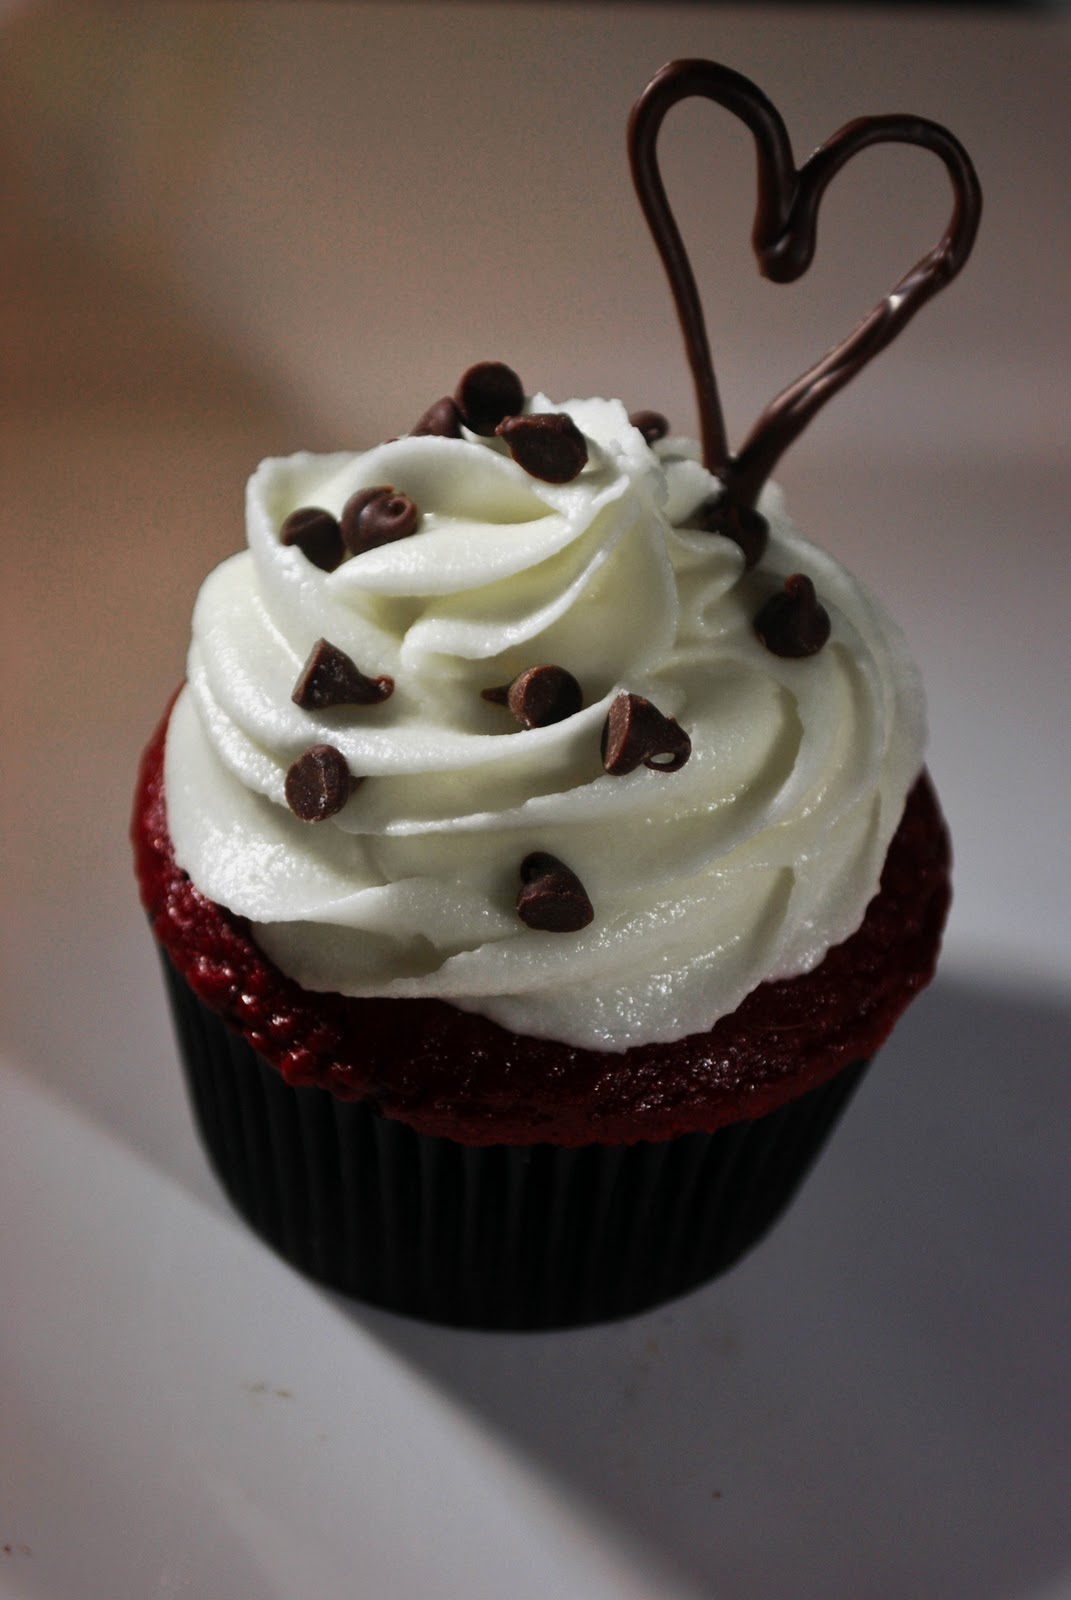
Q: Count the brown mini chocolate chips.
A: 12